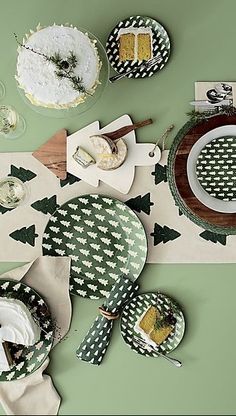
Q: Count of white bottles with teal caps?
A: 0